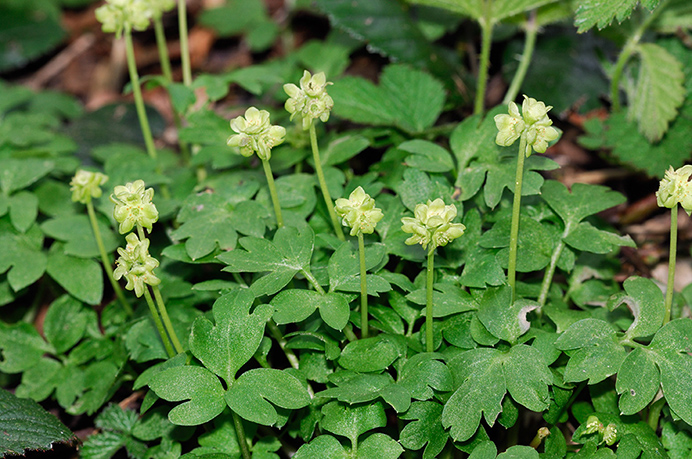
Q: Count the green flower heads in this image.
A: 11